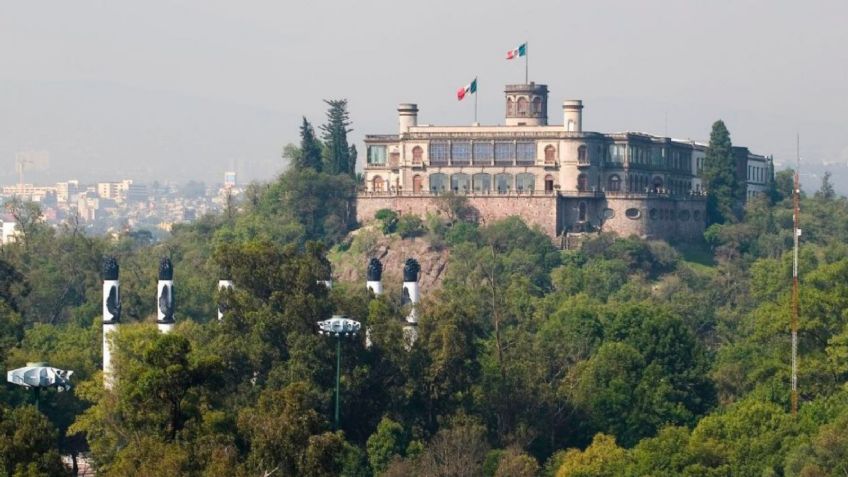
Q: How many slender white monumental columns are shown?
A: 6